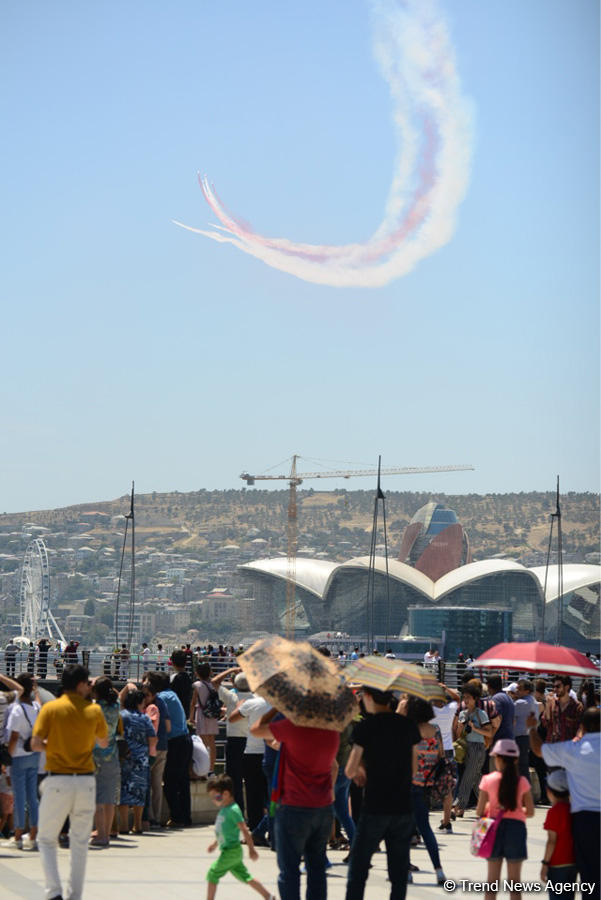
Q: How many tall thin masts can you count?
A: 3